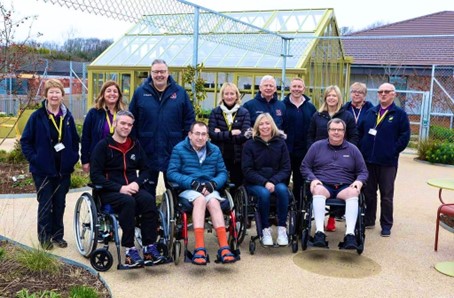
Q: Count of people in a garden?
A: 13